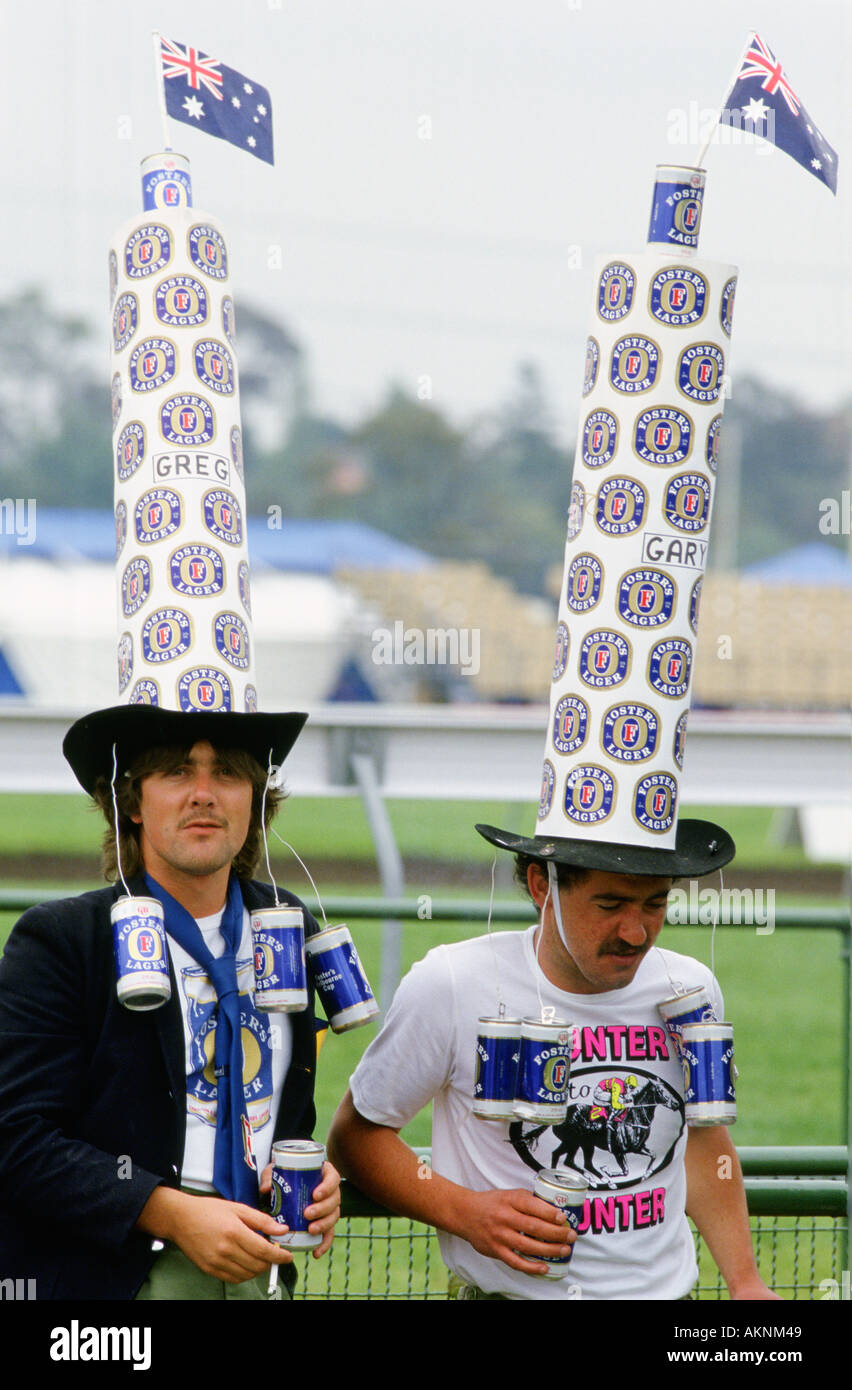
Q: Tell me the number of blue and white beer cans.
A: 11